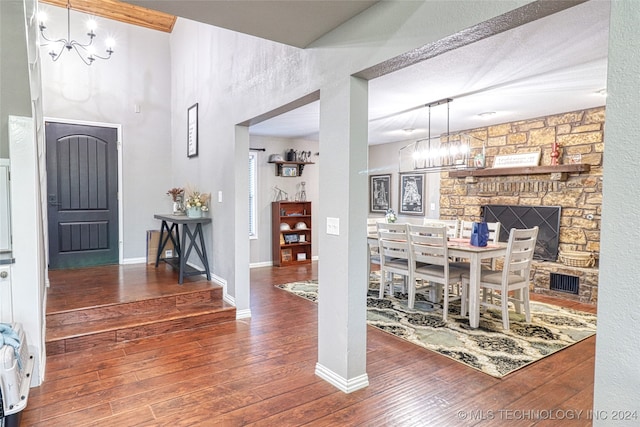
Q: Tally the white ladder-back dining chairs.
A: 6